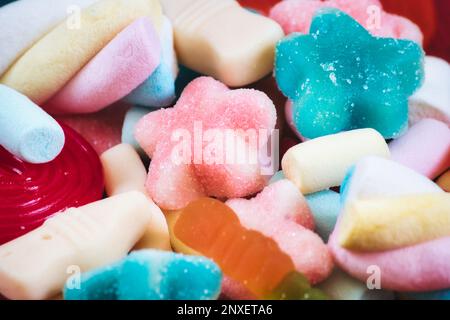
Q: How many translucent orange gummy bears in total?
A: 1